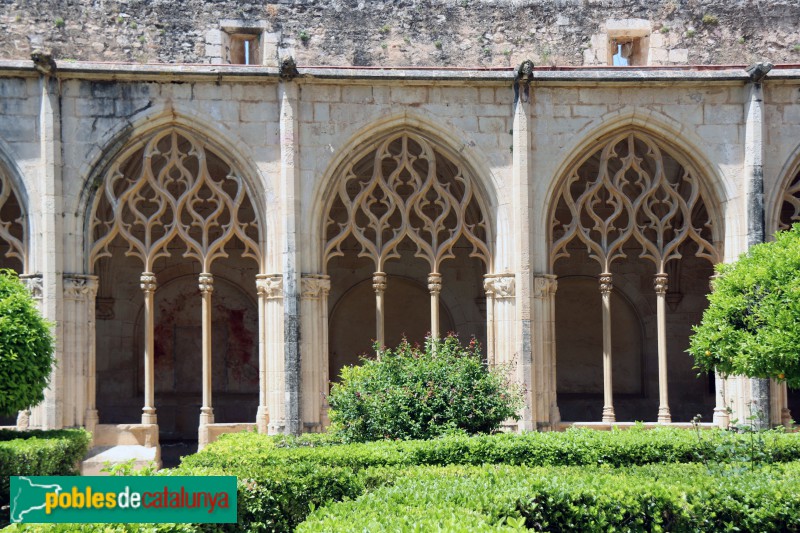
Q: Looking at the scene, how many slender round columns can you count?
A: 6